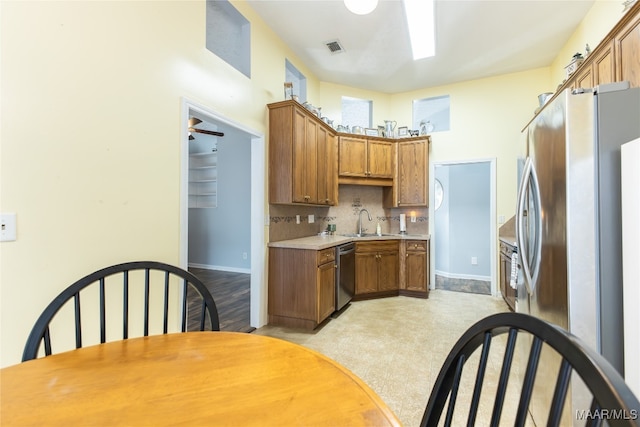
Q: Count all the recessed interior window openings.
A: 4